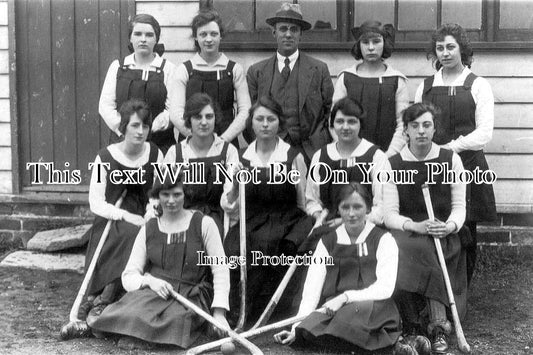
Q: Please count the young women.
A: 11